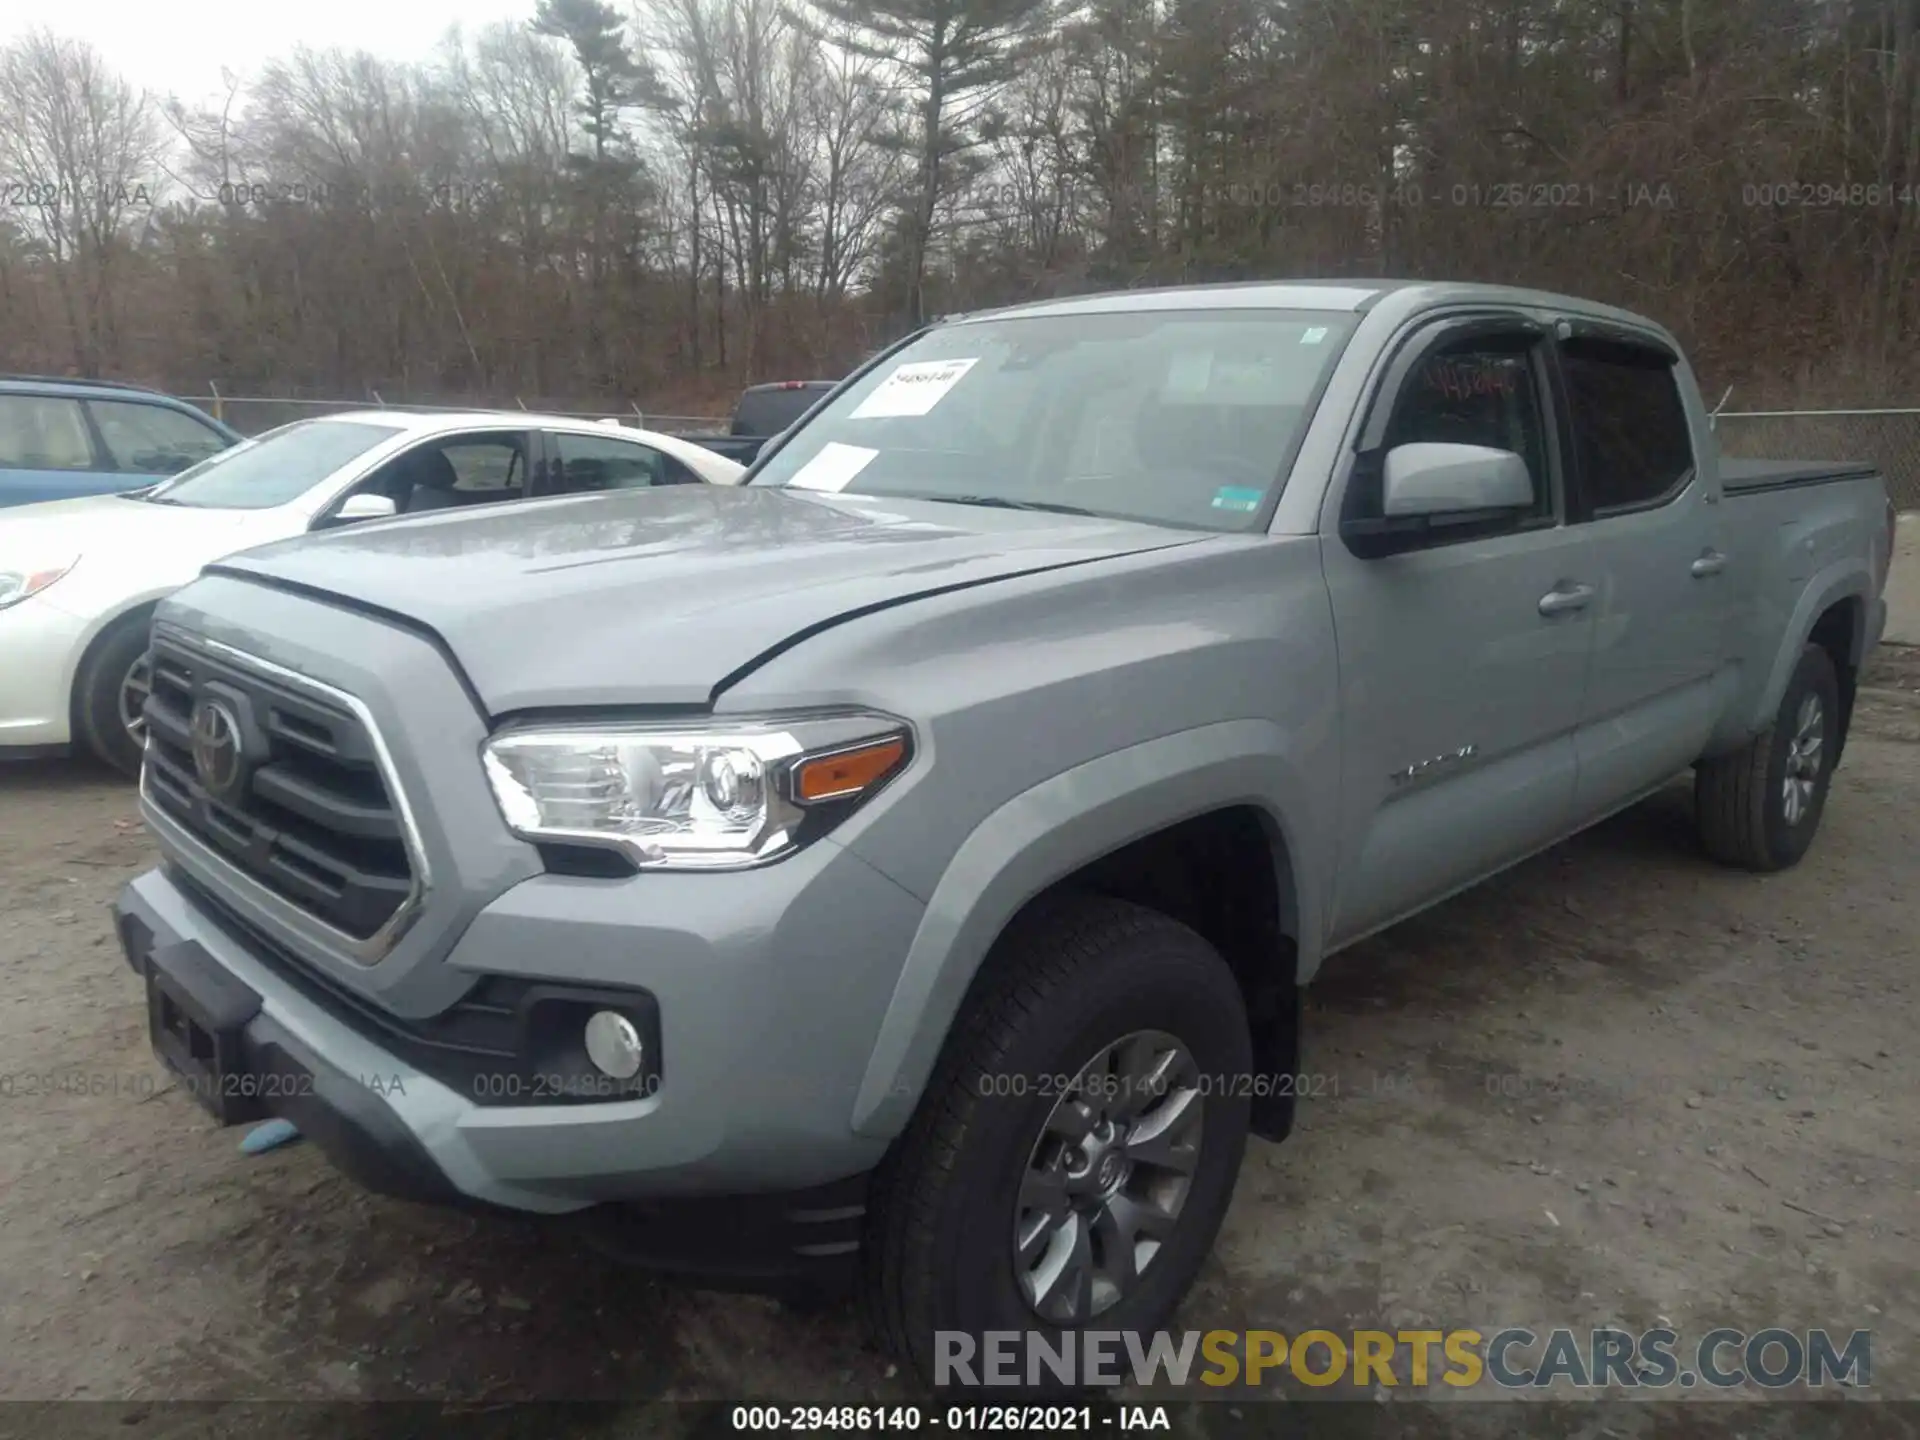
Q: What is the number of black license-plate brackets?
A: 1